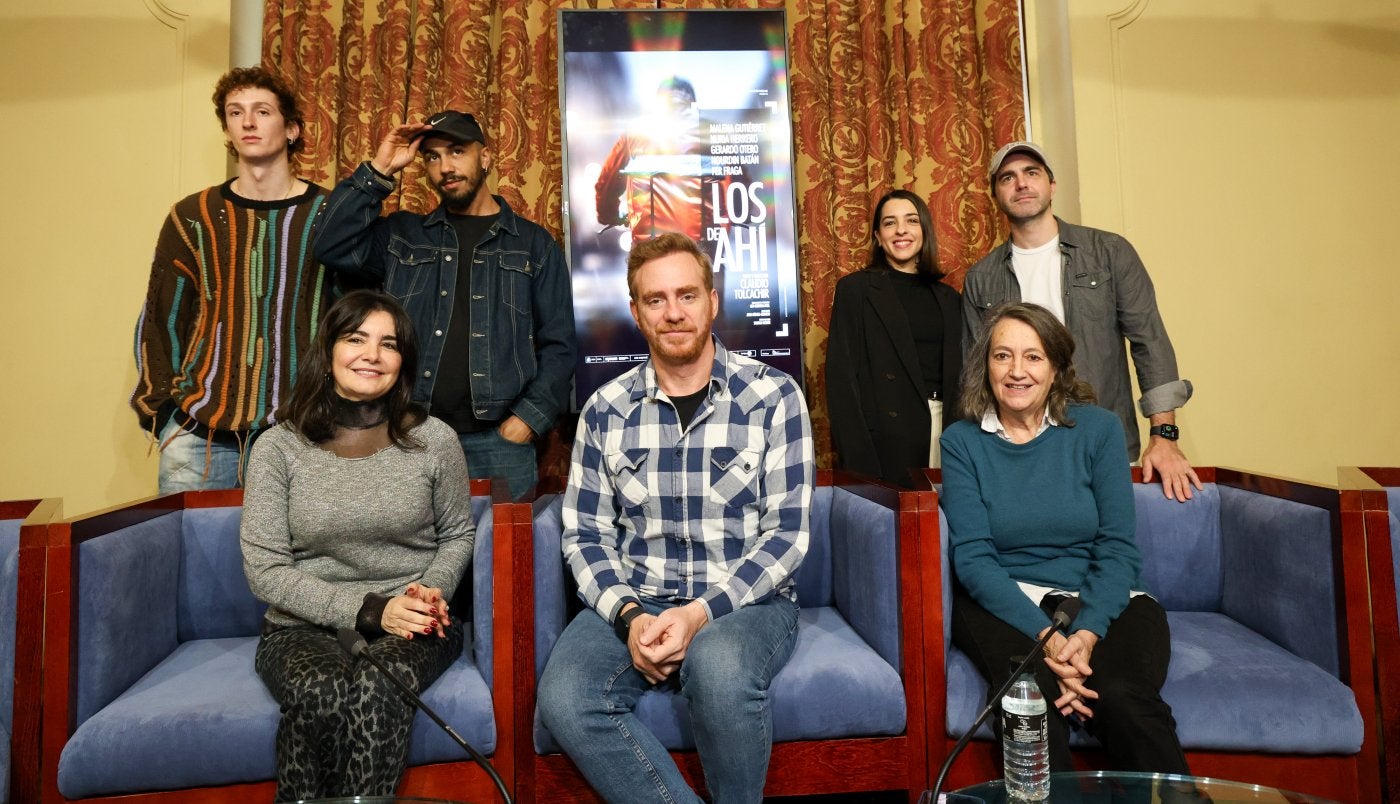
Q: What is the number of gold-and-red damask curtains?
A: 2